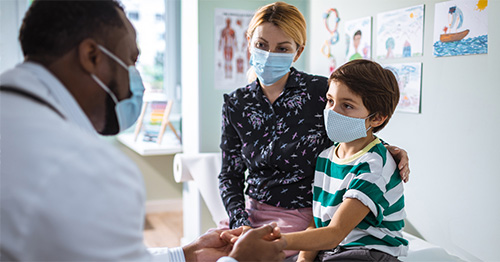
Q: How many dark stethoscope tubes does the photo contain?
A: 1